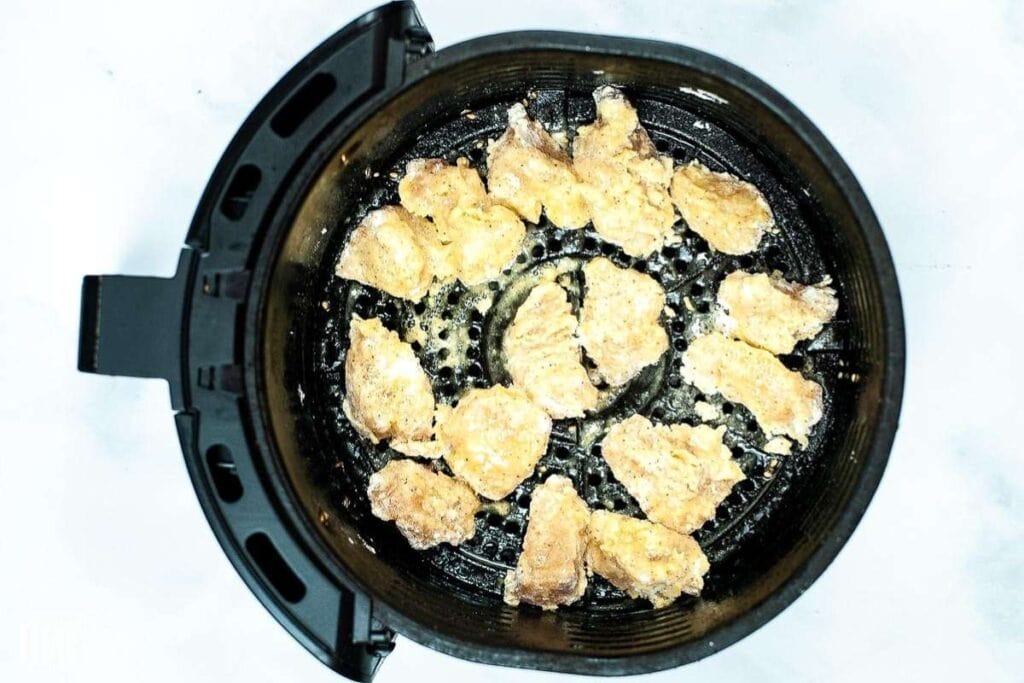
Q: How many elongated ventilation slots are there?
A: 4